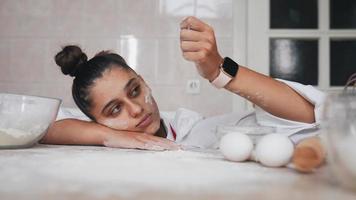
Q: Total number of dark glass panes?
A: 4